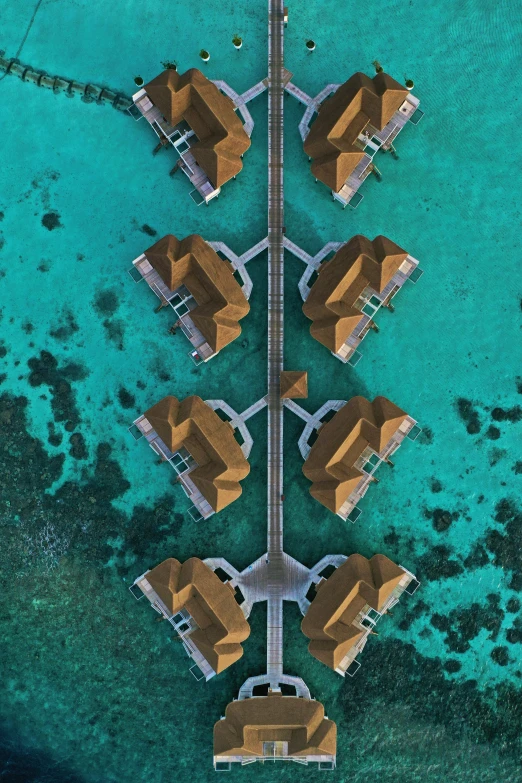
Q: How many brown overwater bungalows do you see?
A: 9